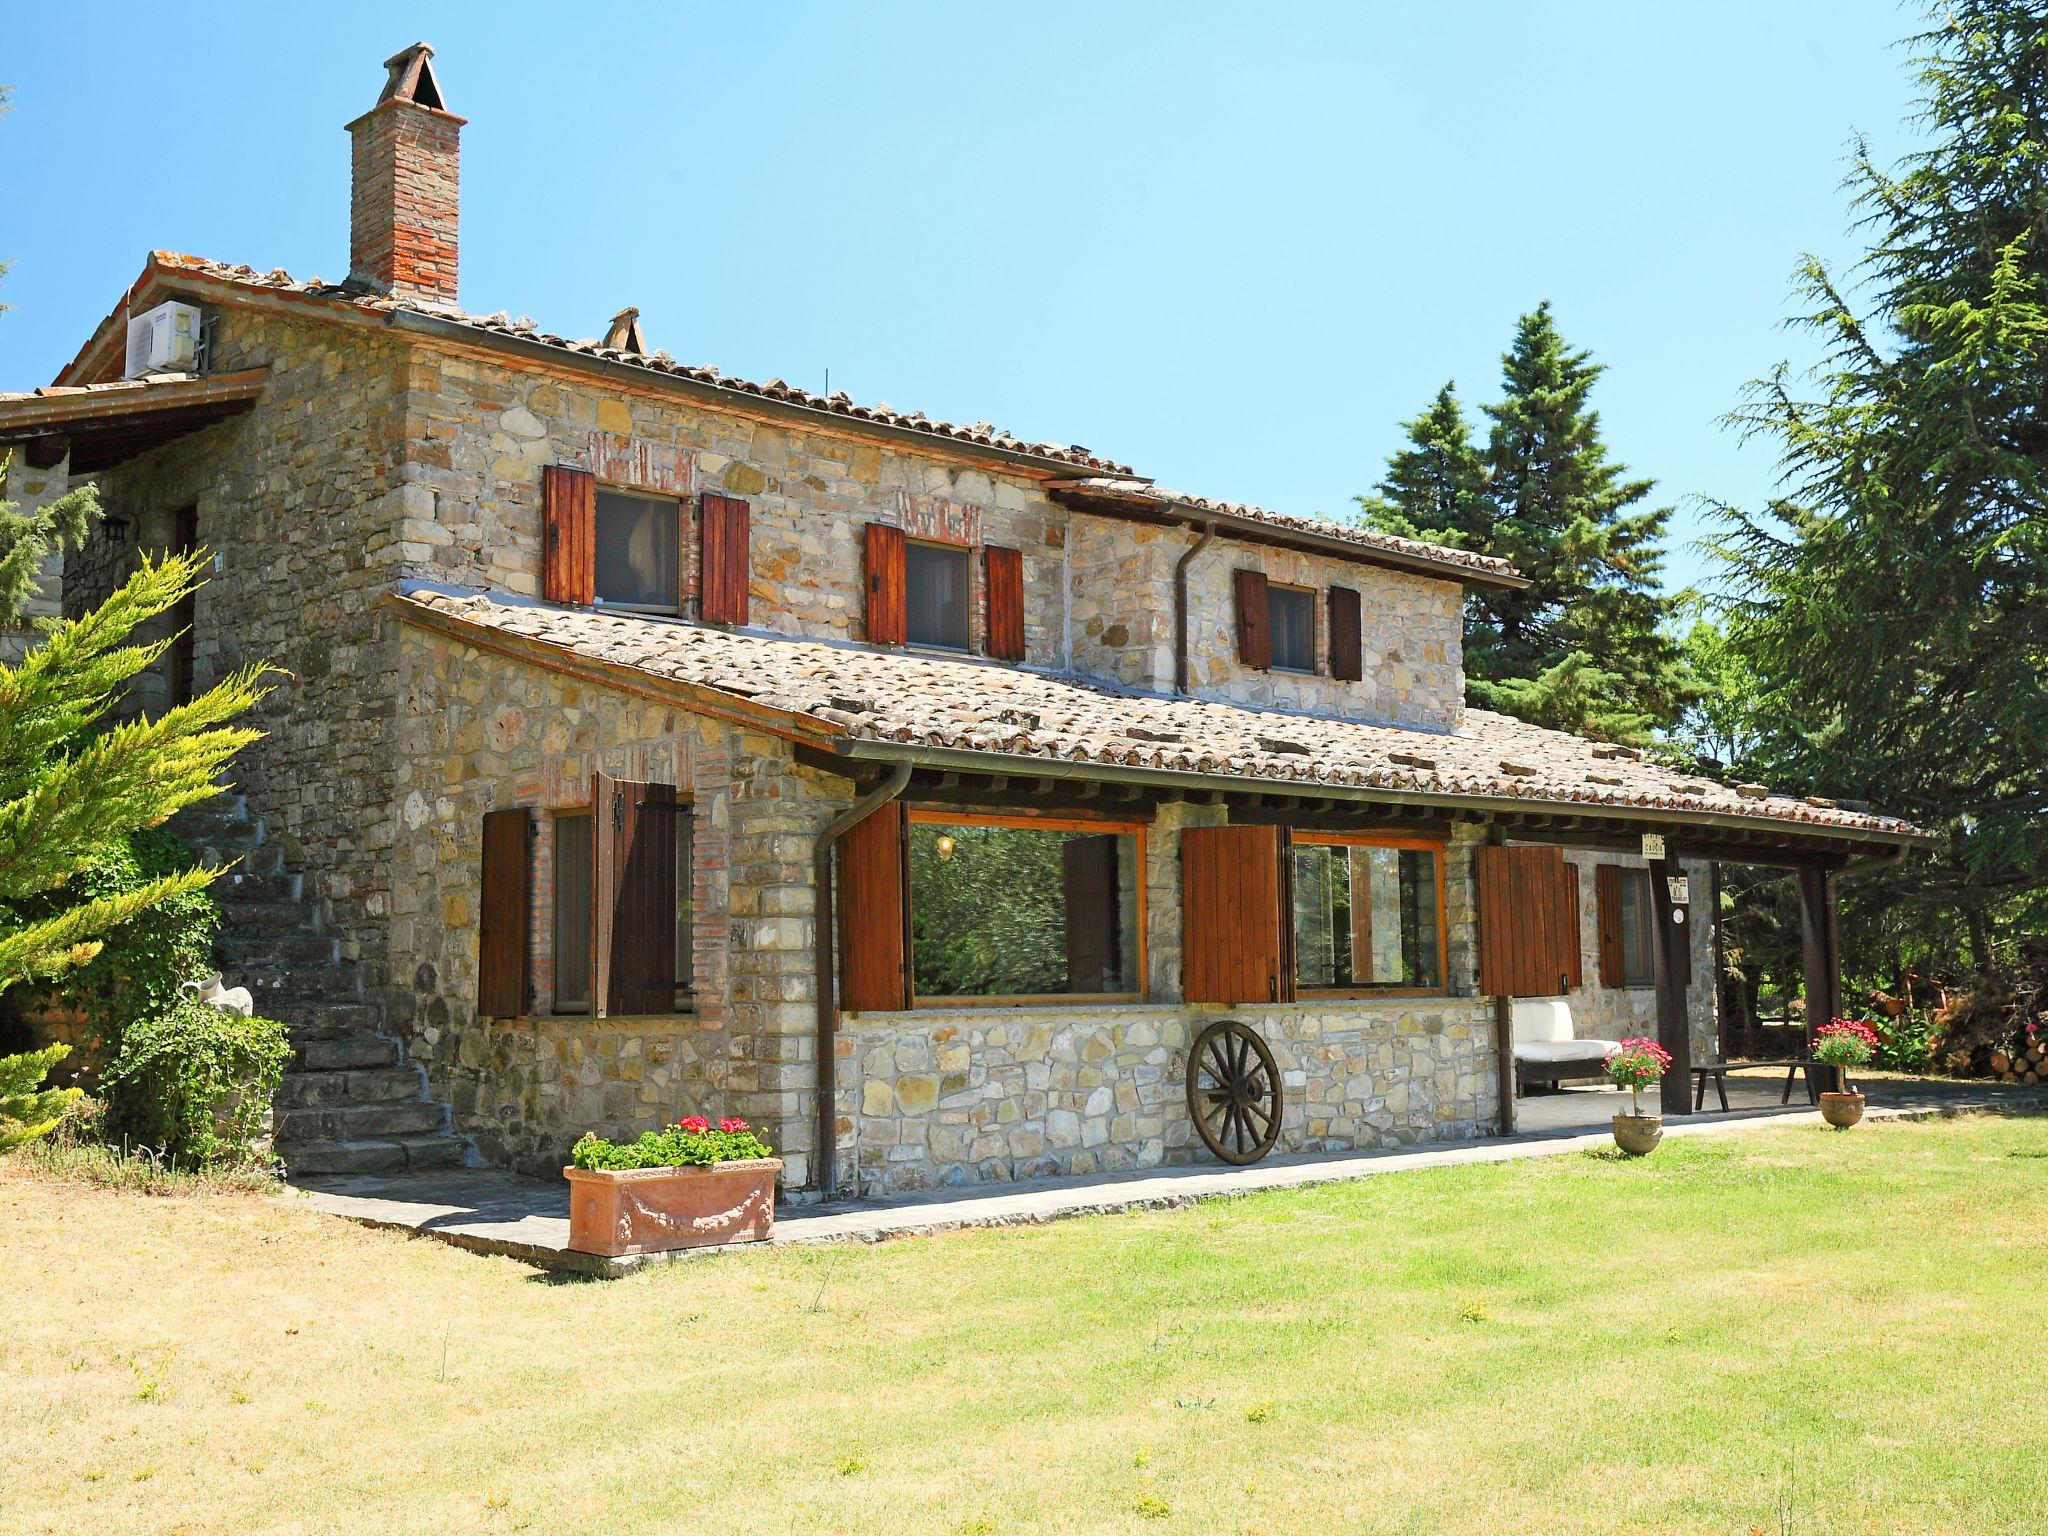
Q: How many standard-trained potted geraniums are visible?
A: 2